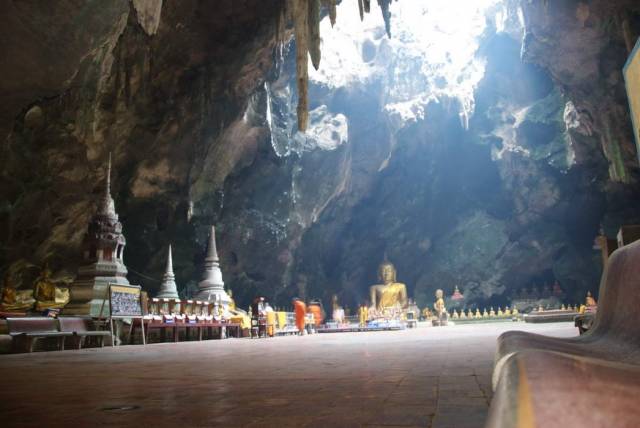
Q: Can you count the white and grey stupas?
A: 3